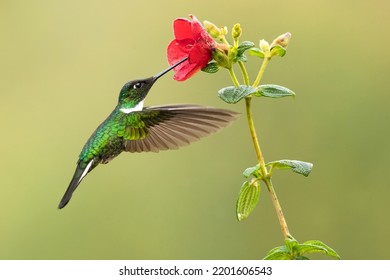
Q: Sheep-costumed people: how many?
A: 0